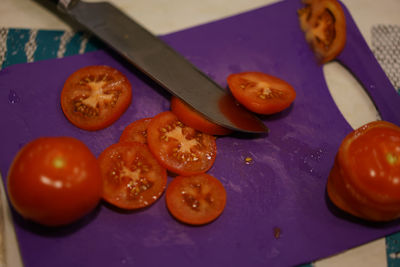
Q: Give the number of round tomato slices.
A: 5